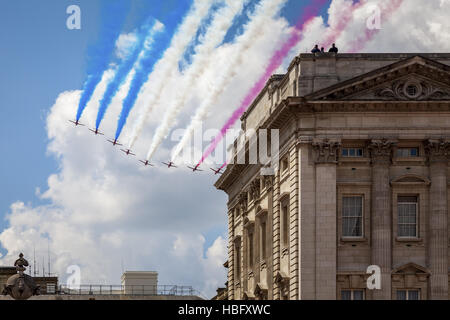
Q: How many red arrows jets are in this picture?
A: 8